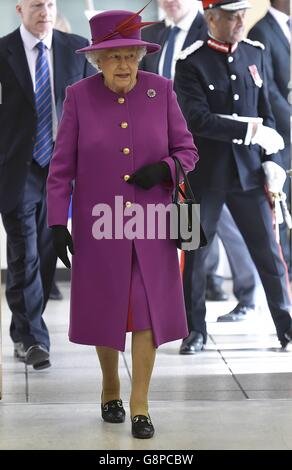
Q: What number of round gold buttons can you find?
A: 5